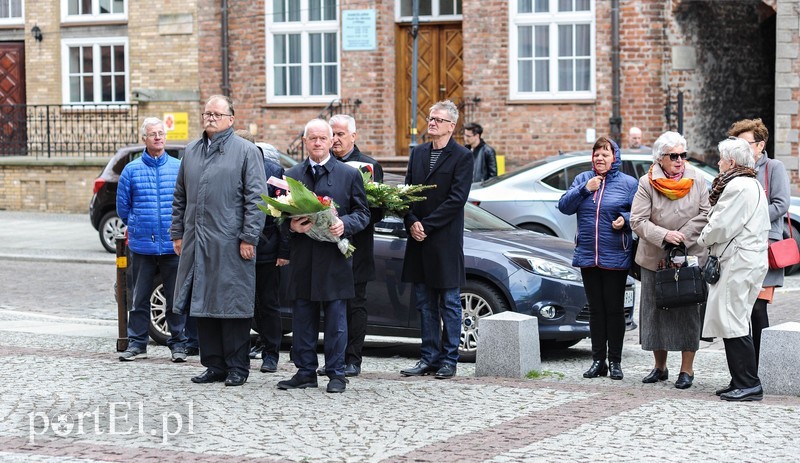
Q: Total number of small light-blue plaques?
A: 1